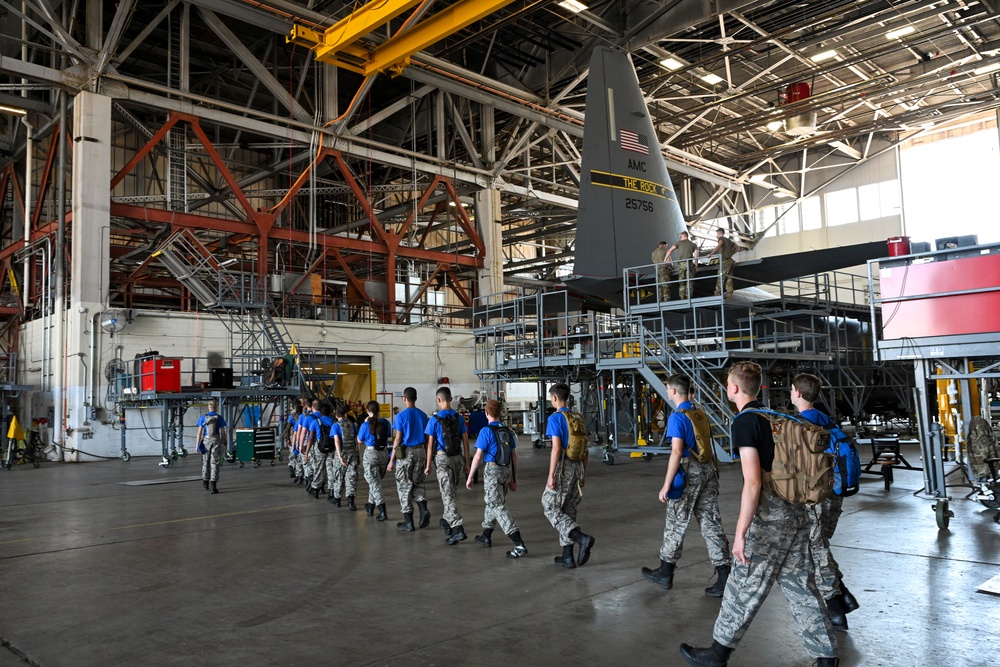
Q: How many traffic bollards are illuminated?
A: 0